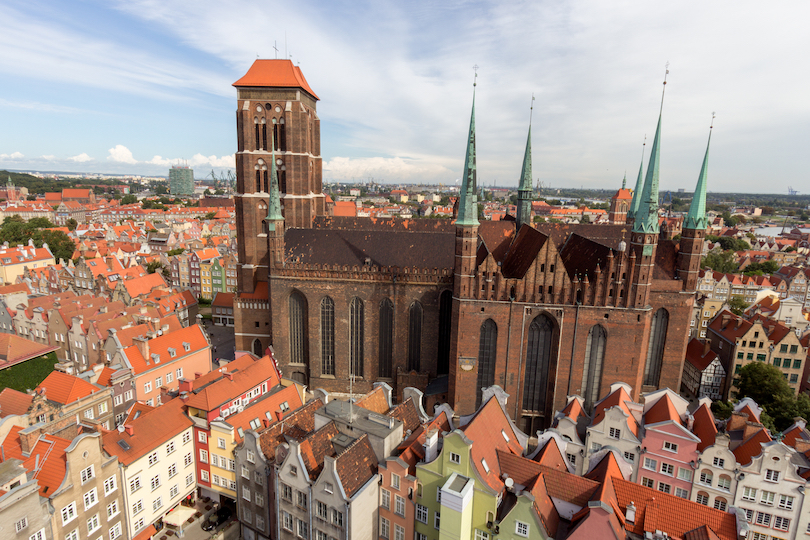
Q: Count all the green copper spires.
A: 6